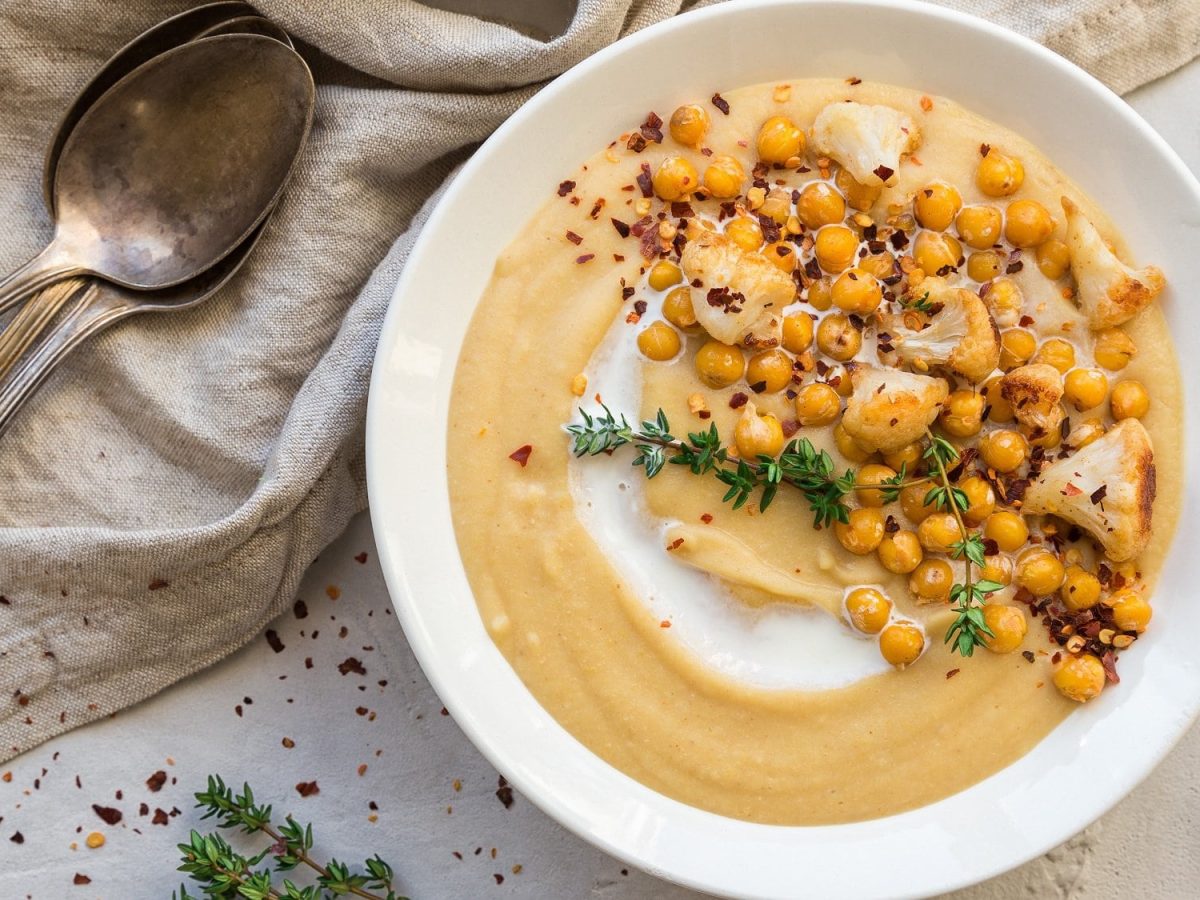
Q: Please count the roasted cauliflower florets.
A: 7